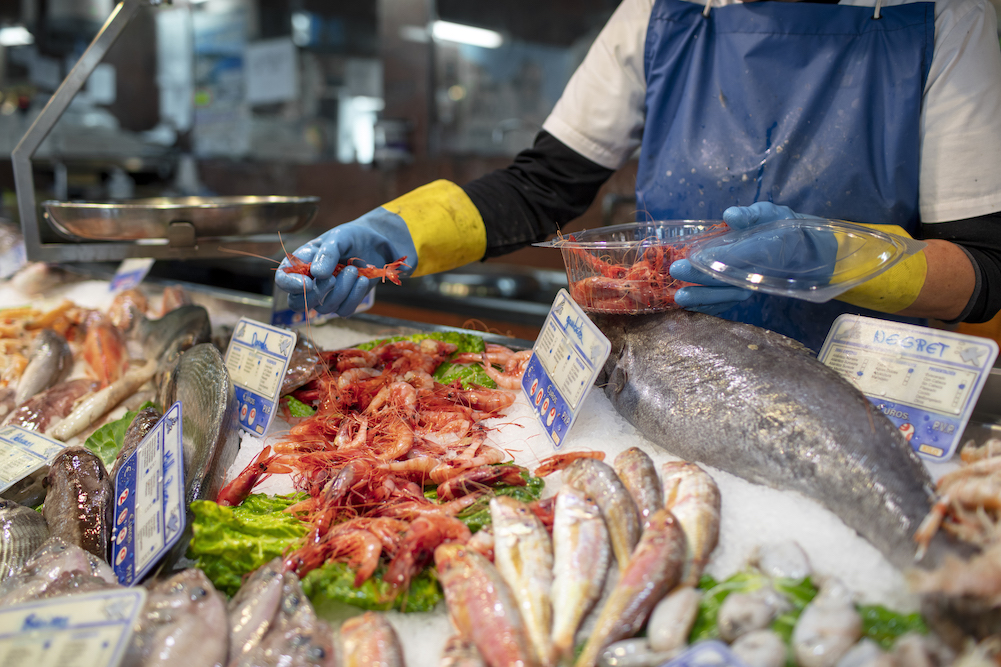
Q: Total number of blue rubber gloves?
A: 2